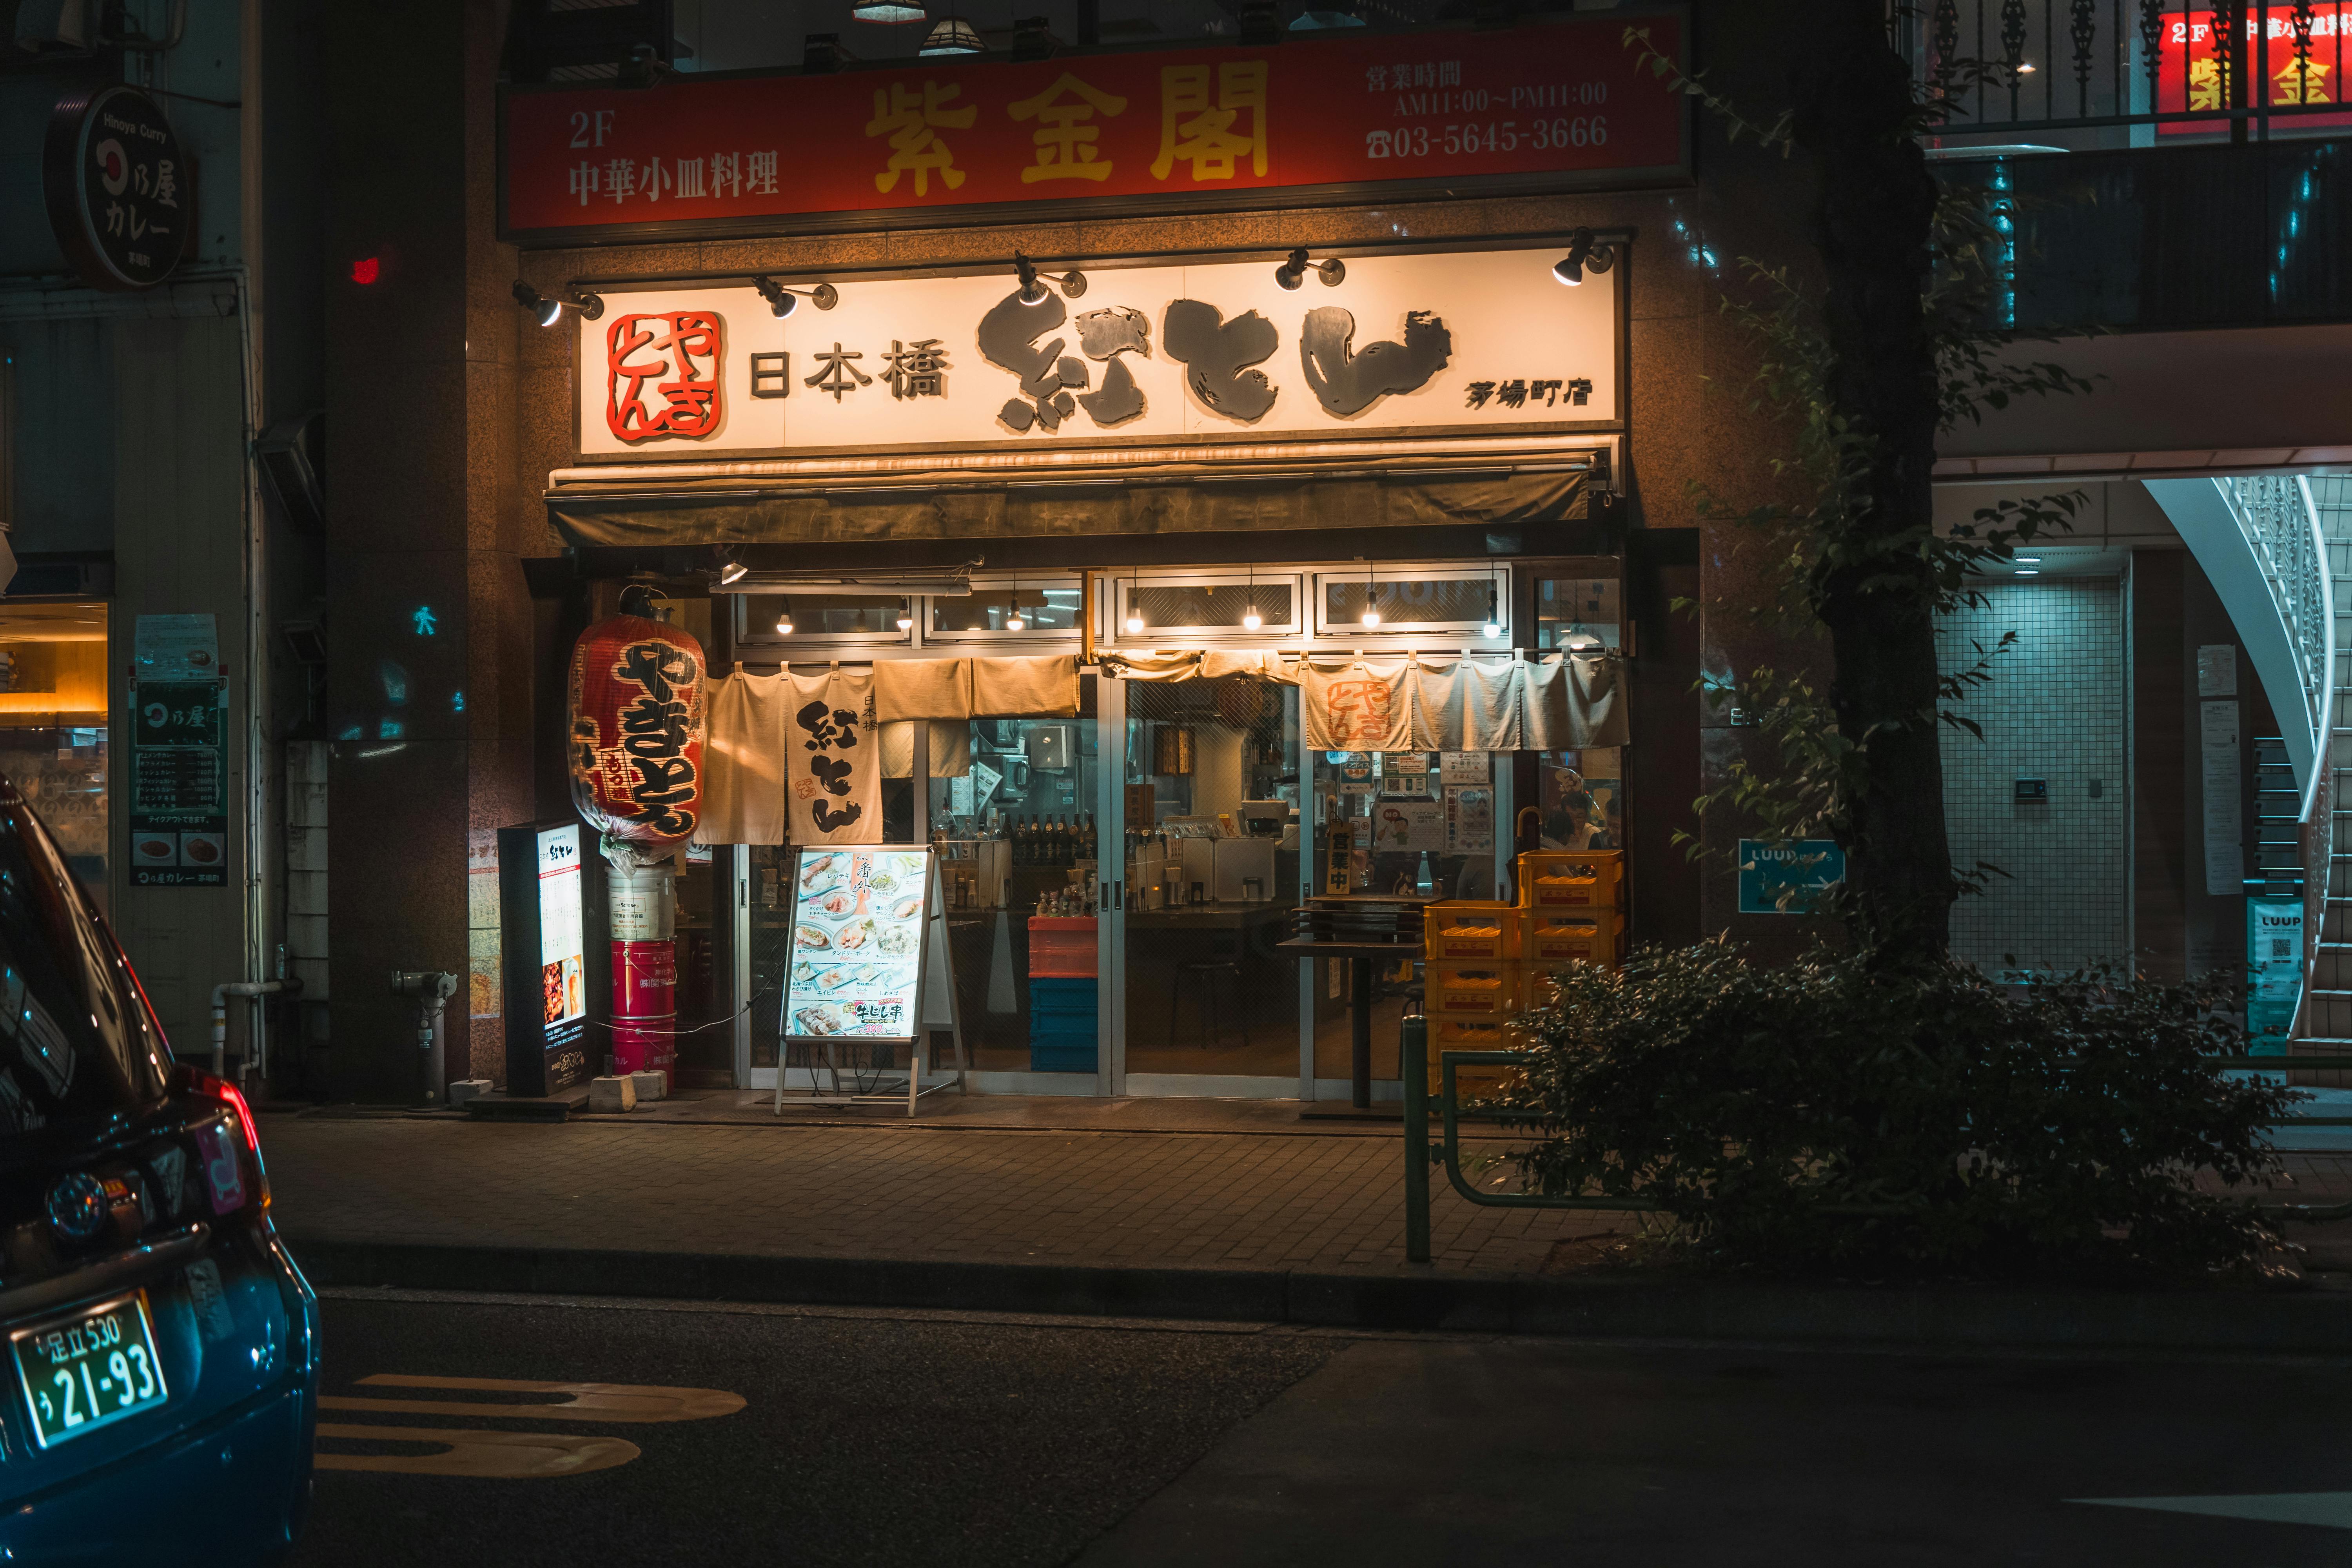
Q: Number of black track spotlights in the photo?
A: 5